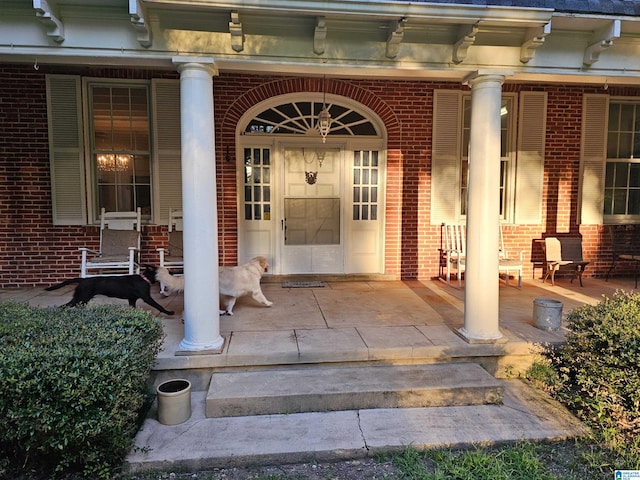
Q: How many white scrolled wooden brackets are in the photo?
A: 8